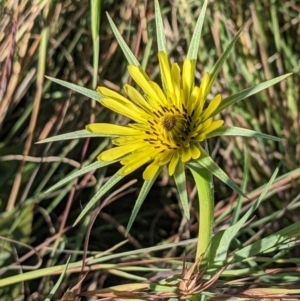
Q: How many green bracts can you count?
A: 13